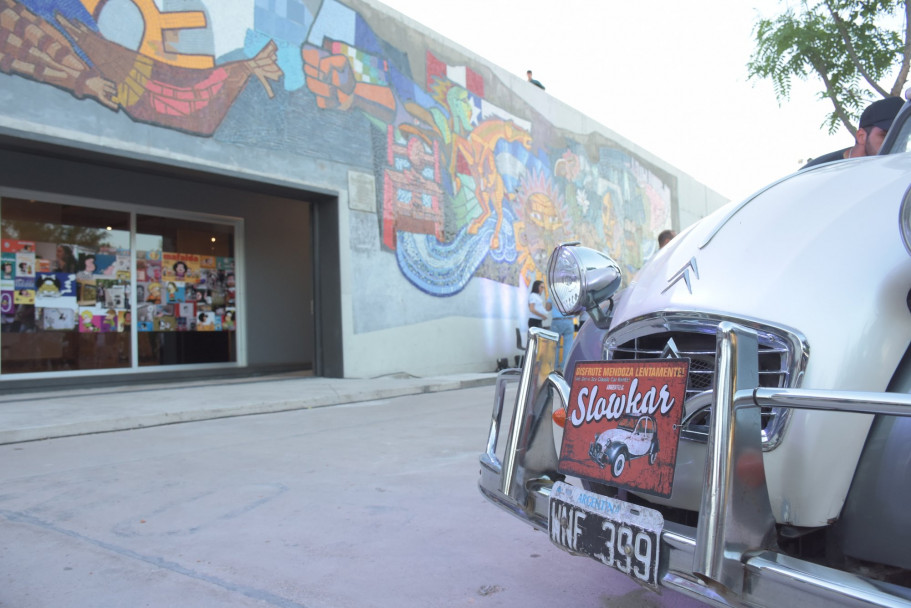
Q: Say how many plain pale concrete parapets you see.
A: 1